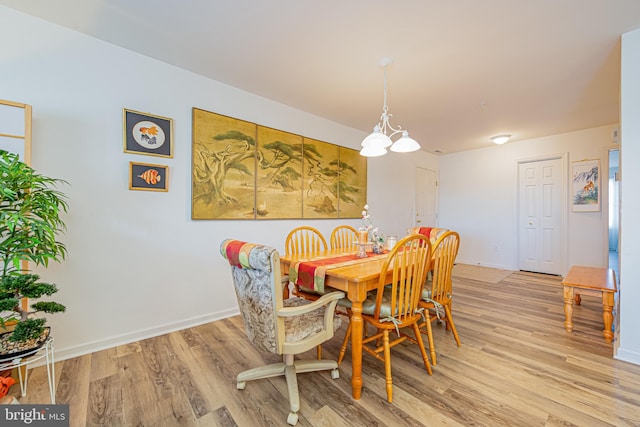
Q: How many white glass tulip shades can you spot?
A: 3